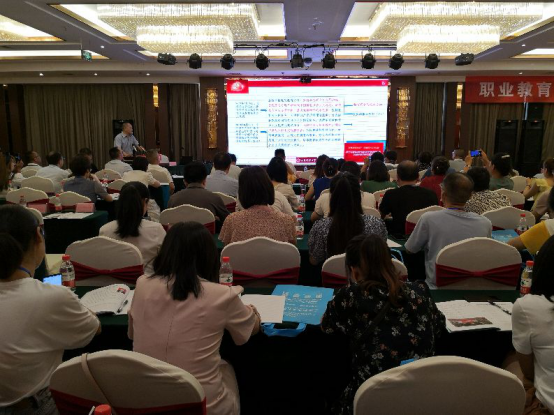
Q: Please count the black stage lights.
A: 10